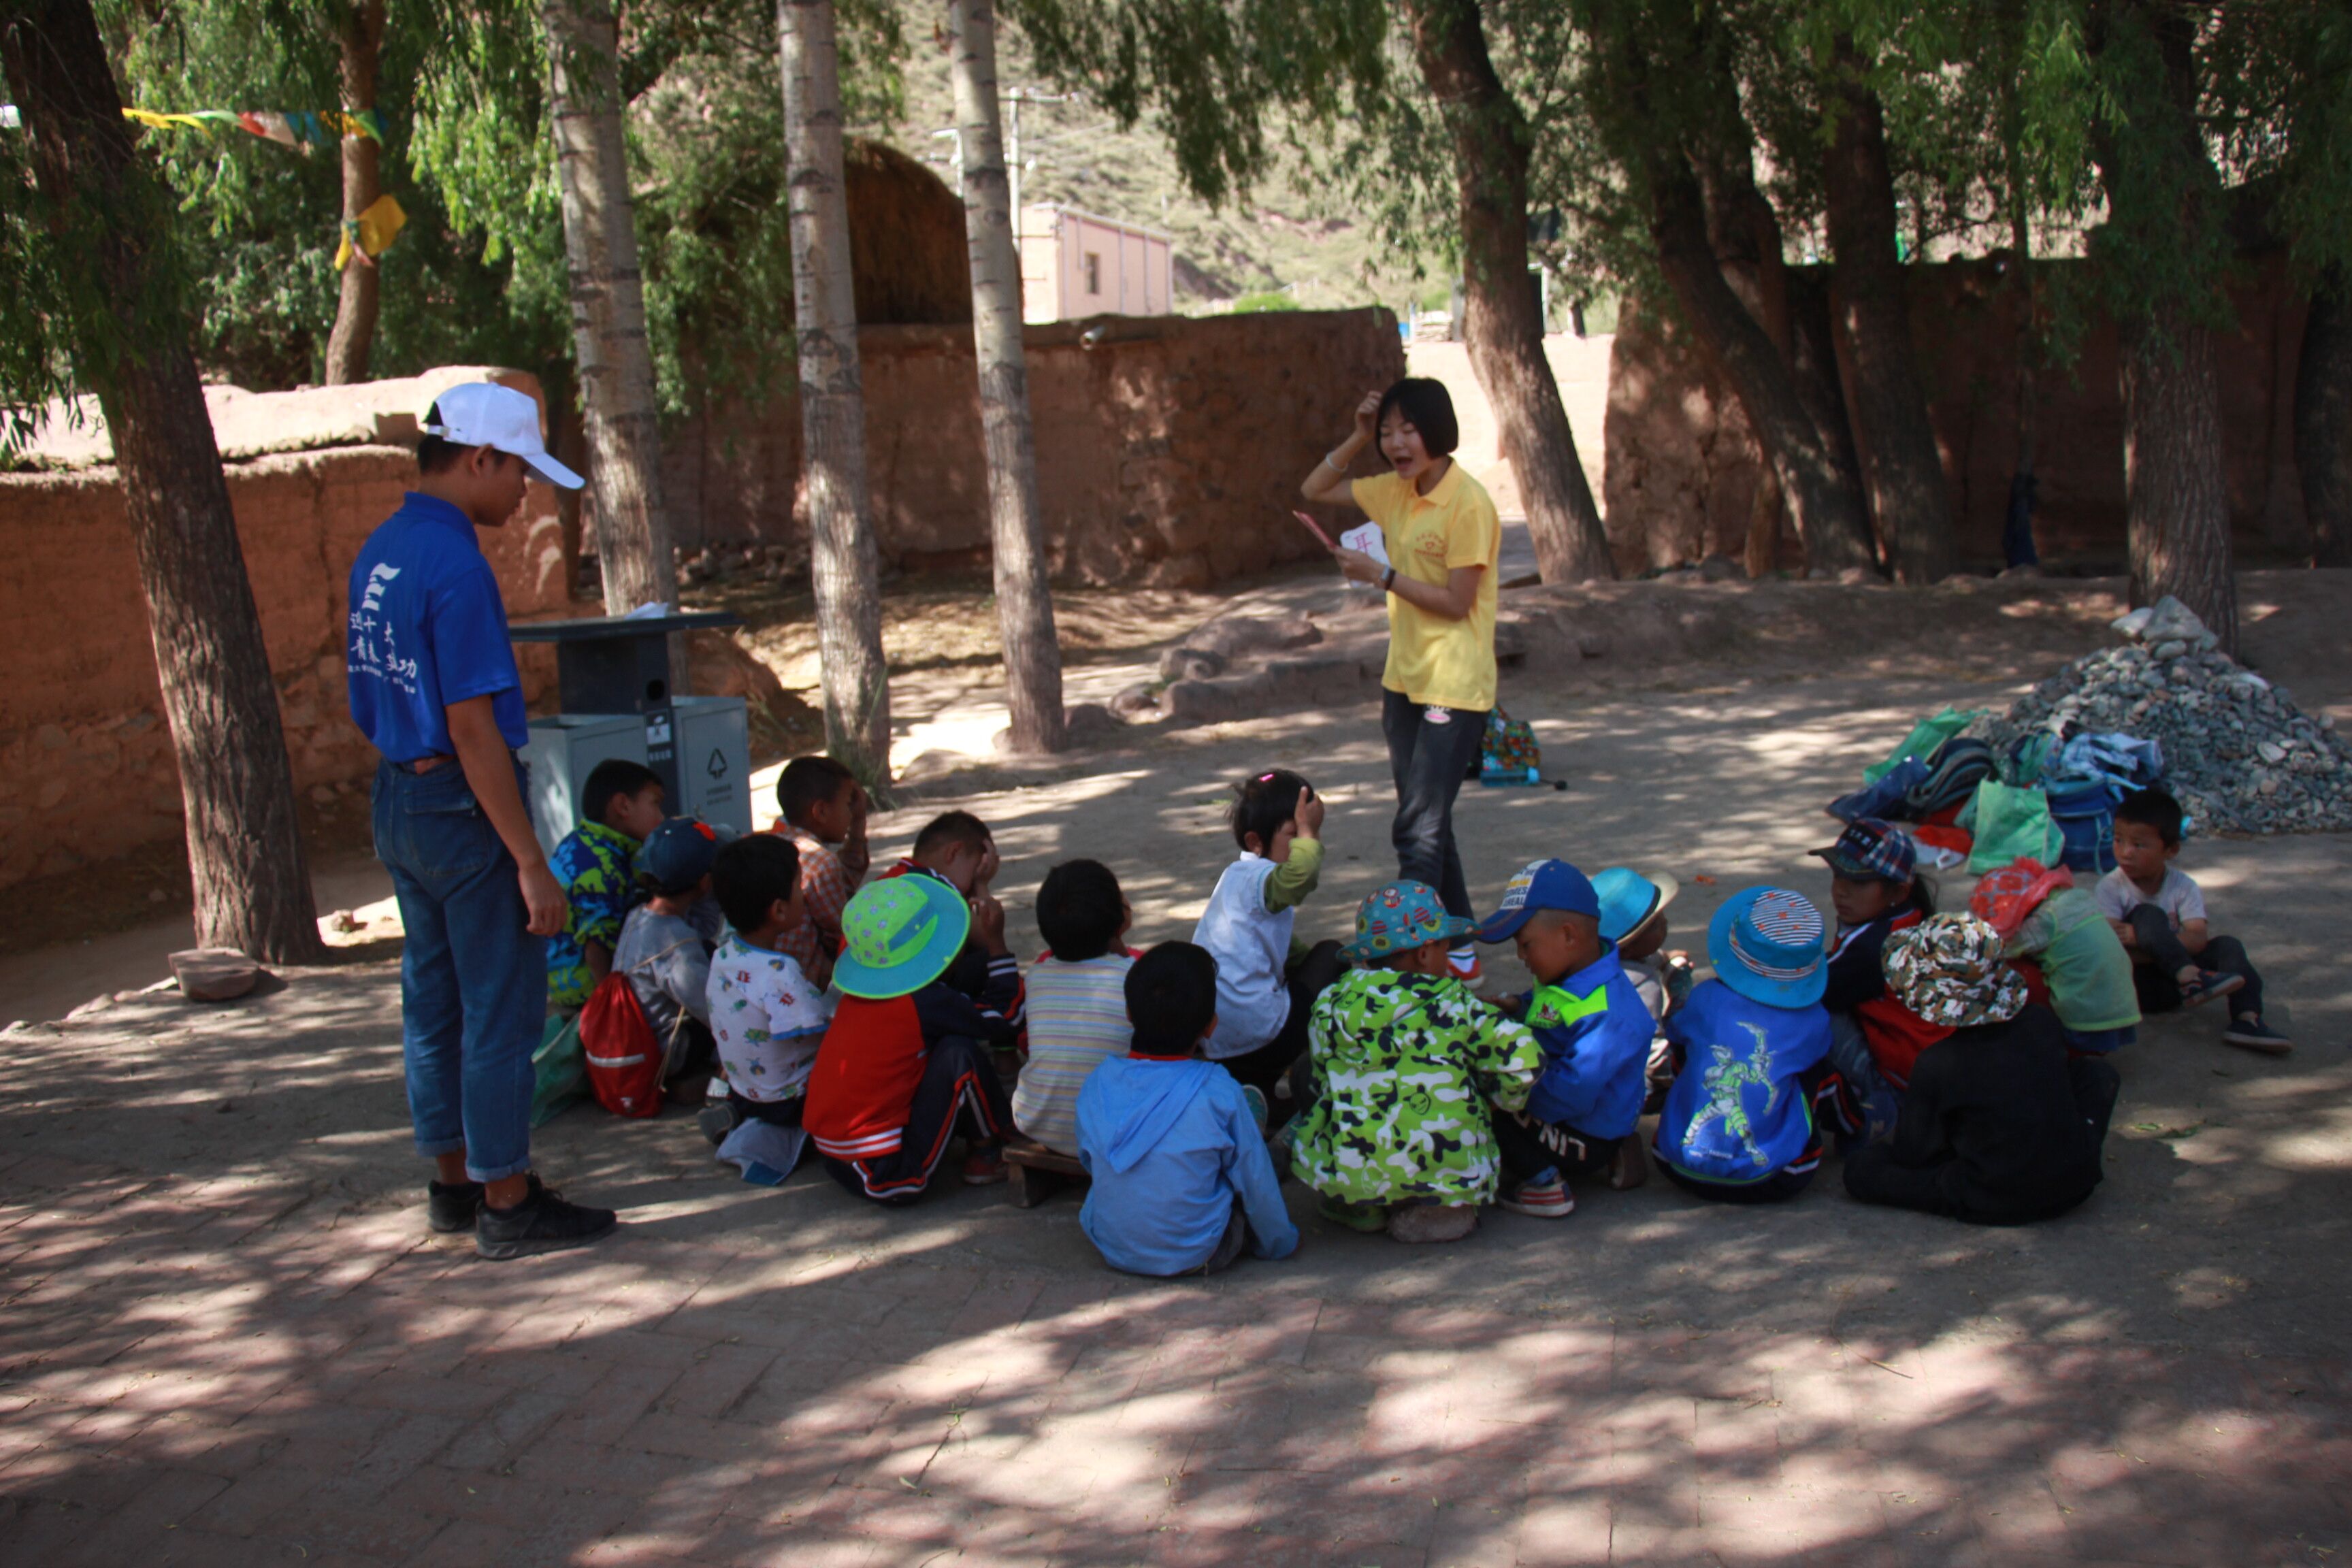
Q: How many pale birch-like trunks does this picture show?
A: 3